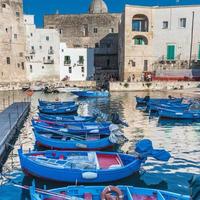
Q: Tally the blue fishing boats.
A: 11